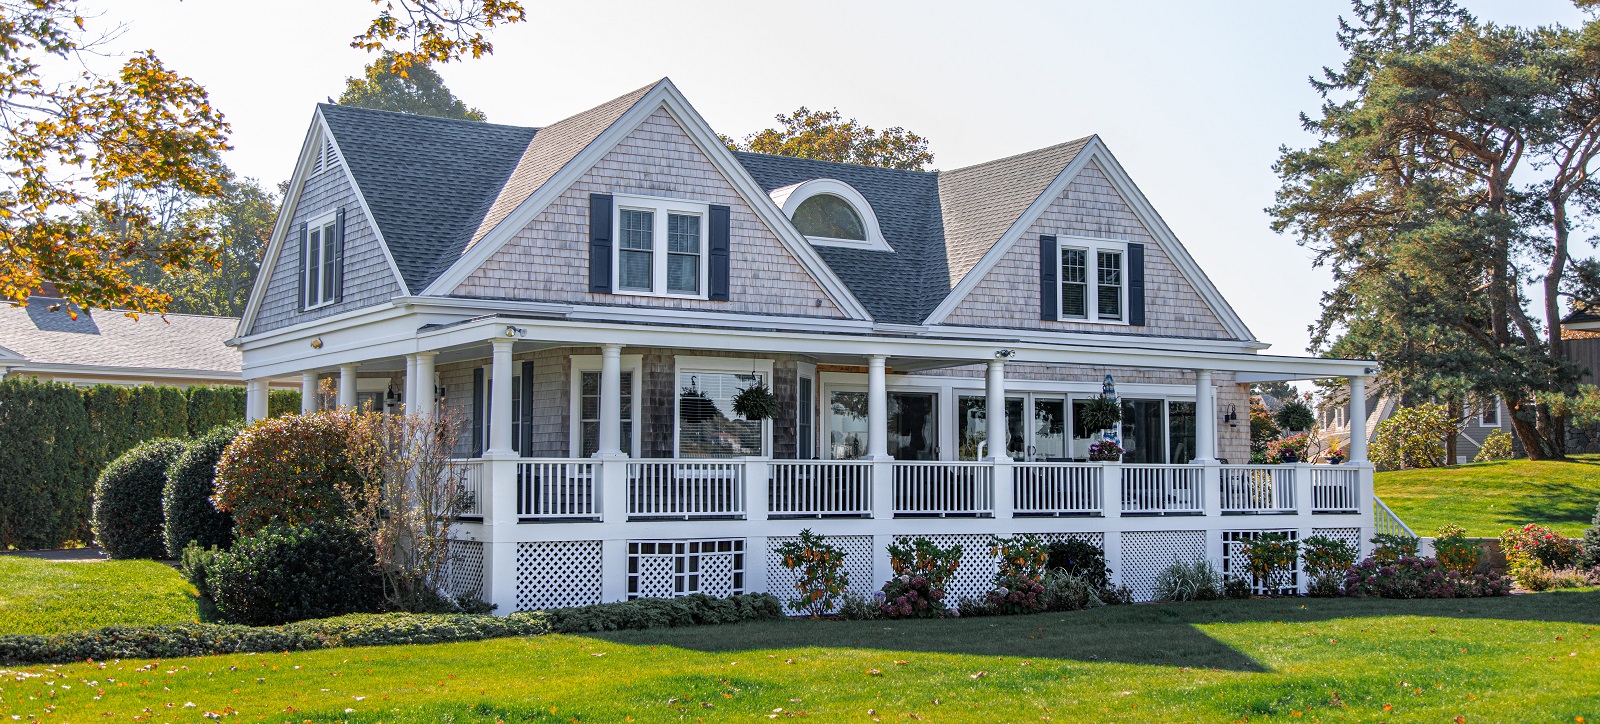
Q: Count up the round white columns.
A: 12